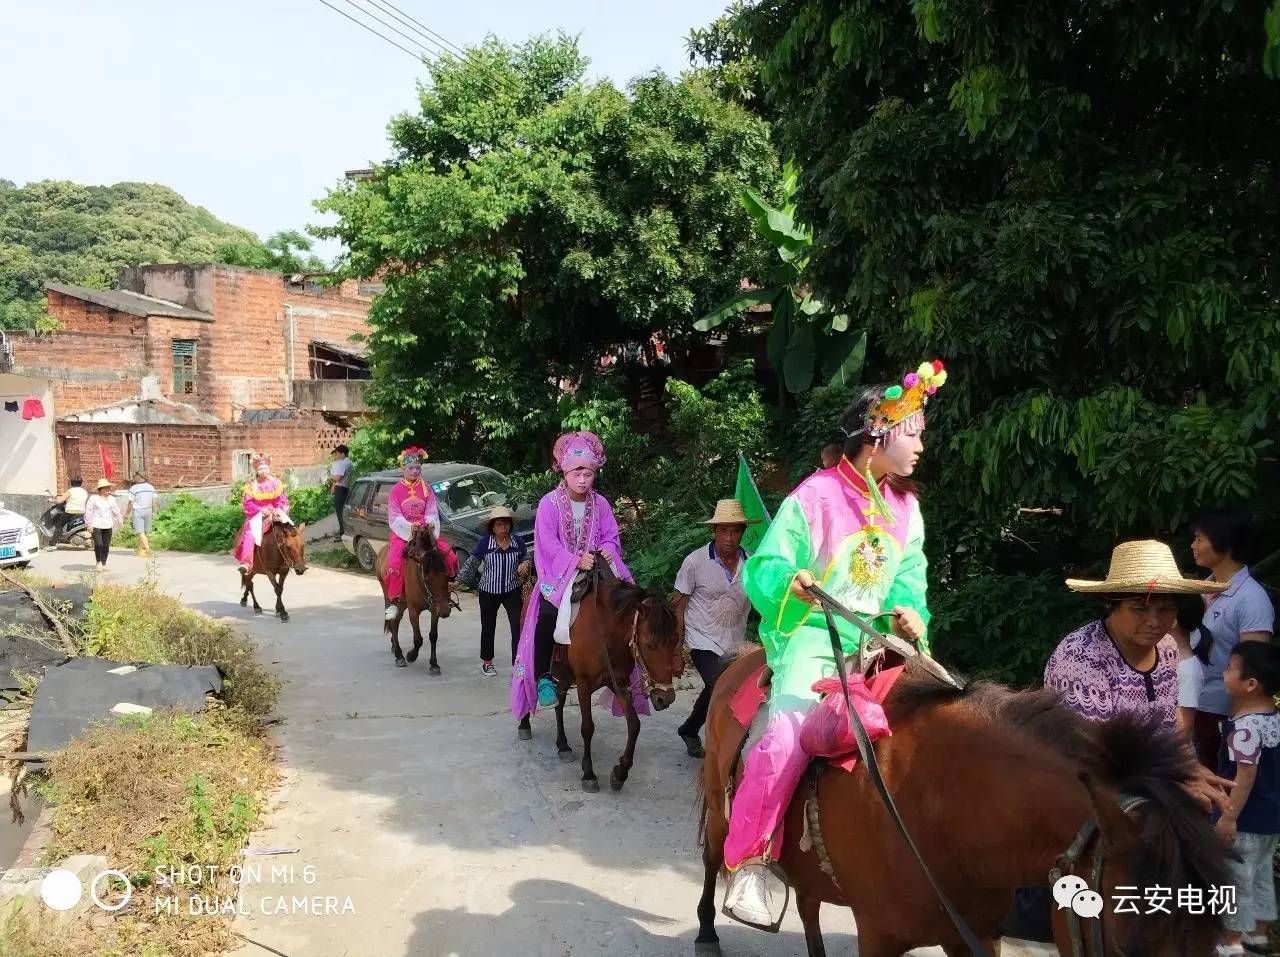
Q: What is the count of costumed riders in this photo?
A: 4